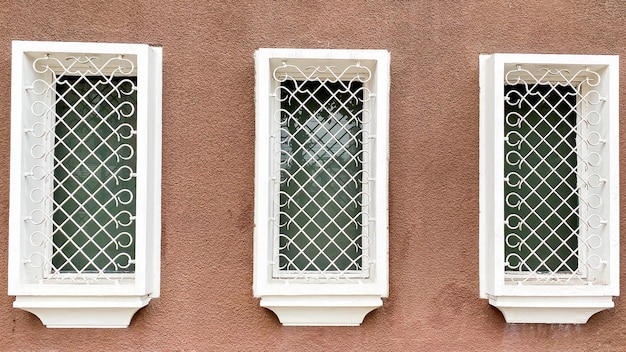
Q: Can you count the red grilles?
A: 0